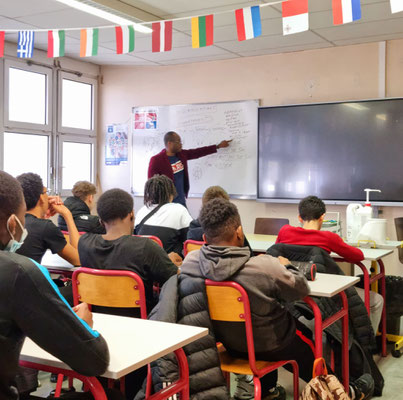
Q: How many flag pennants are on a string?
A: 11